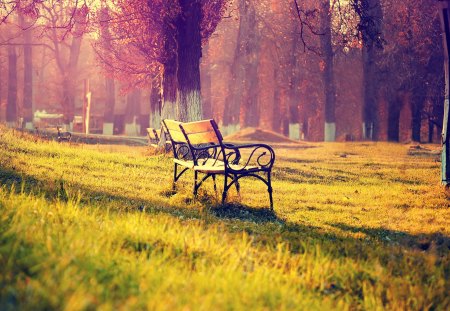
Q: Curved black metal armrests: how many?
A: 3